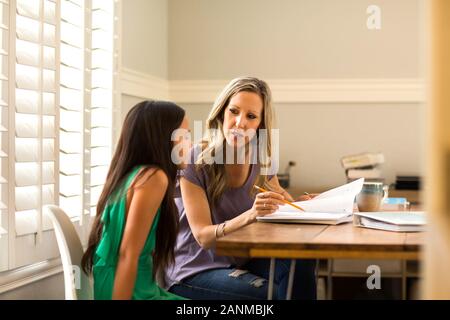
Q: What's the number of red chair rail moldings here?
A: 0